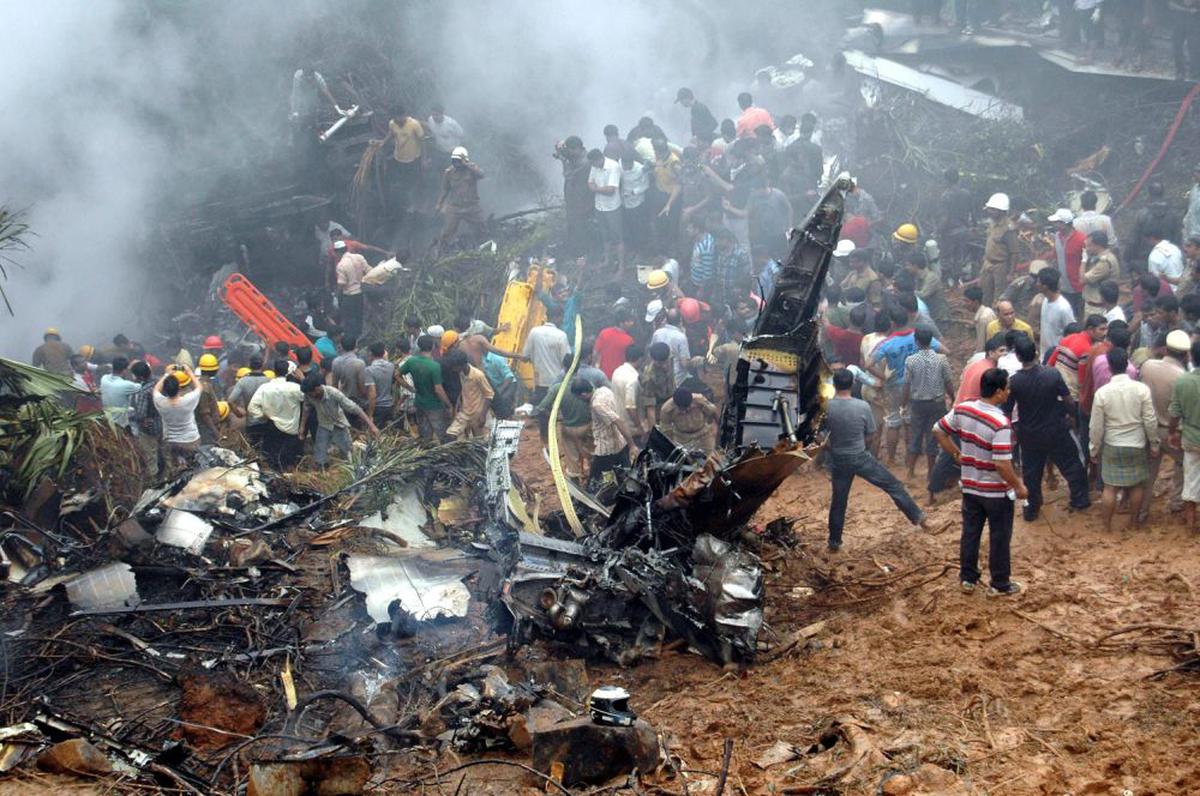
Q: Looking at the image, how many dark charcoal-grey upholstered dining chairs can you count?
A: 0